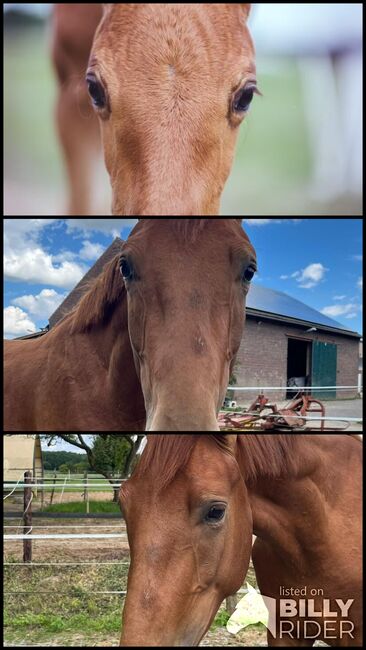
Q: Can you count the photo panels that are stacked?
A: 3